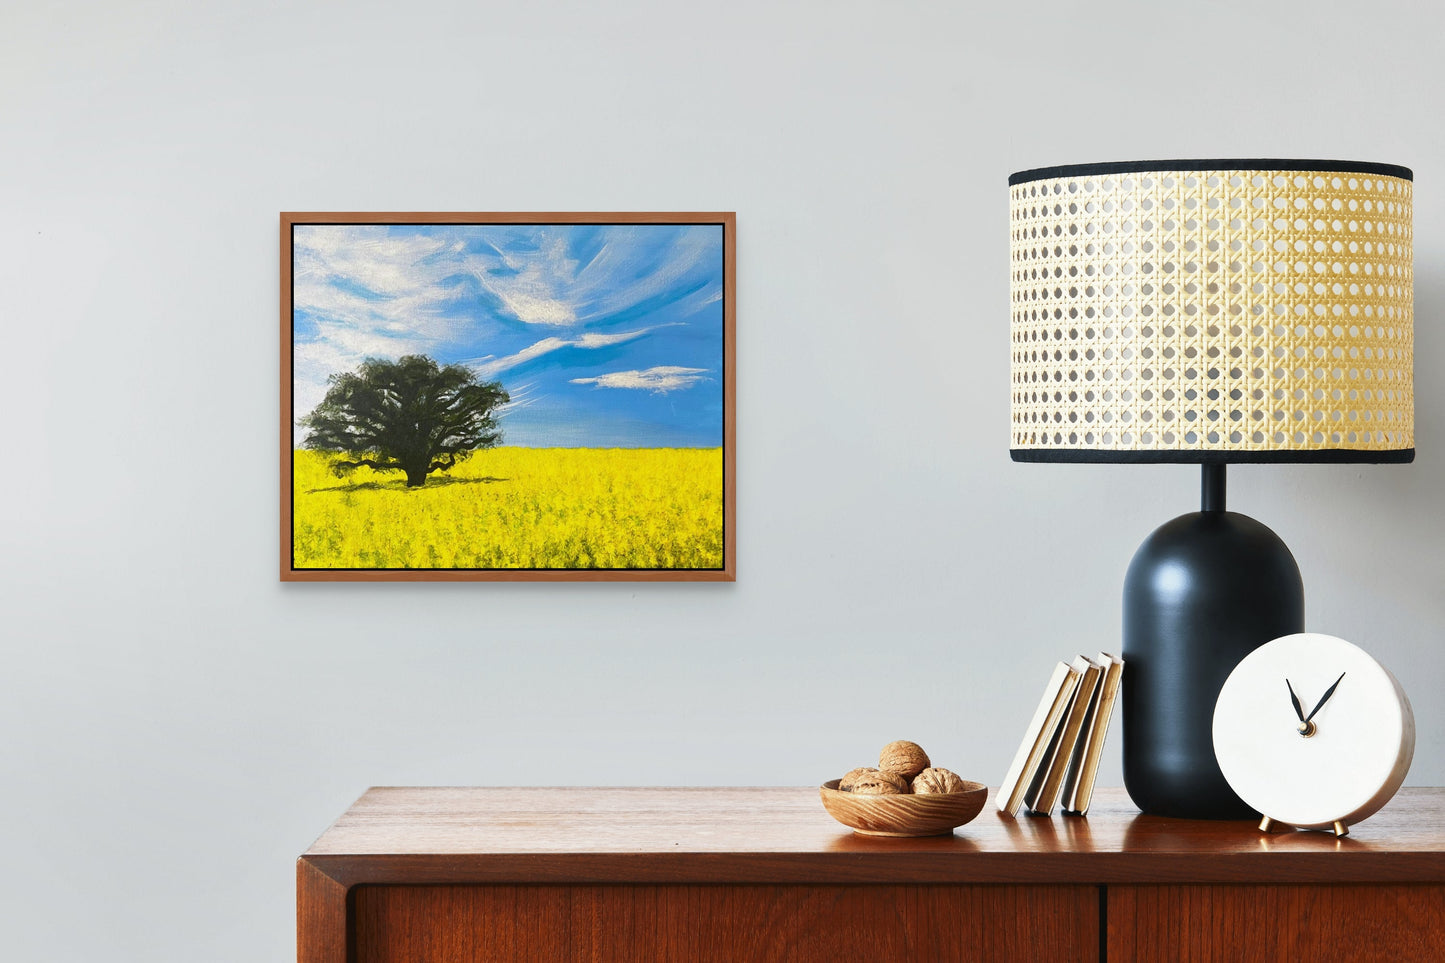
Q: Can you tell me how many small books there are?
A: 3